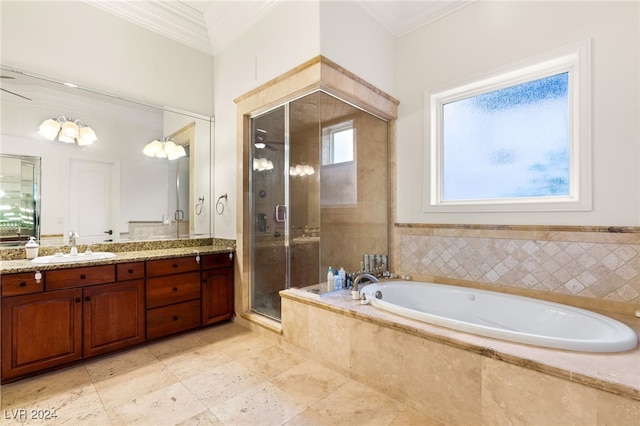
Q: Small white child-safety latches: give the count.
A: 3